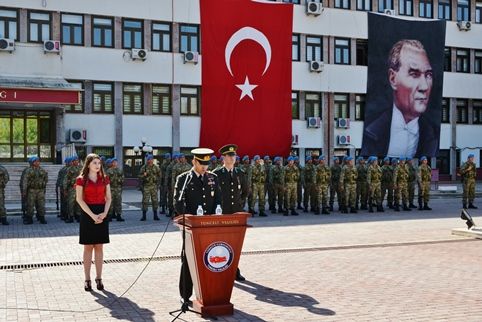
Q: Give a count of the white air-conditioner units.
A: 13